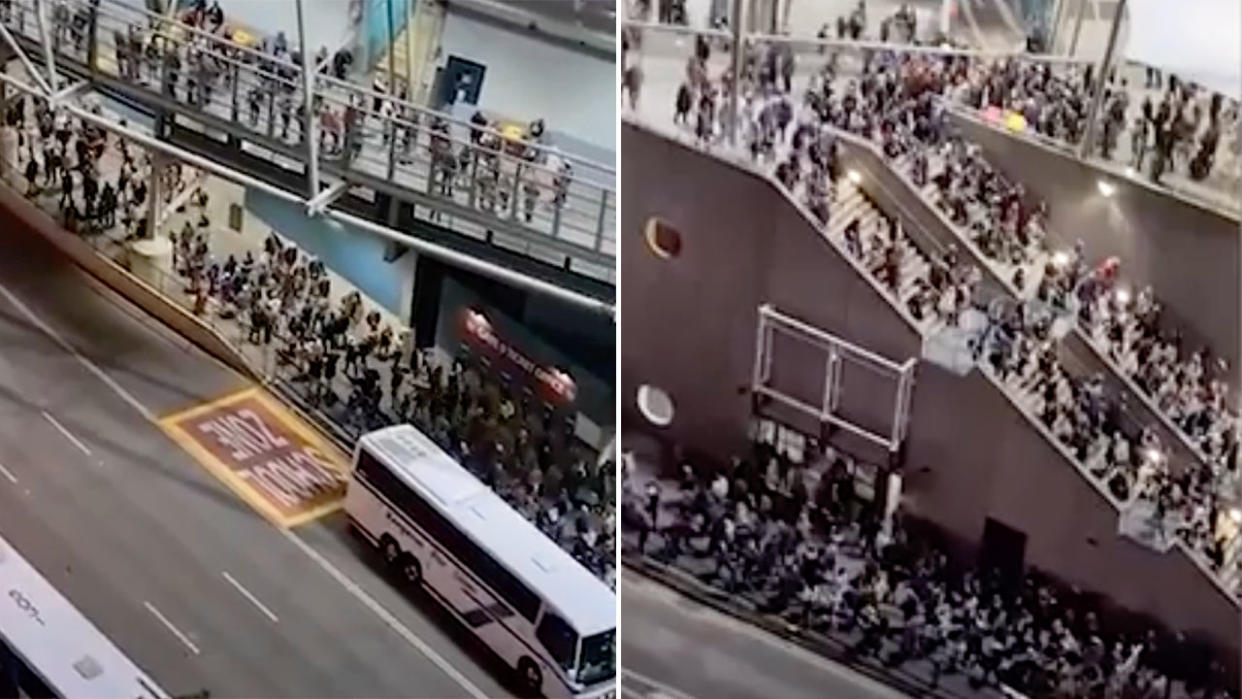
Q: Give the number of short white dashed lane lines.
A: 4